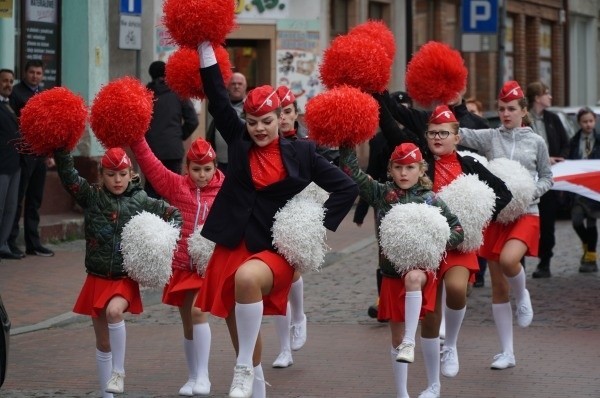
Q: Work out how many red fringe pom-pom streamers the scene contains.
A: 8